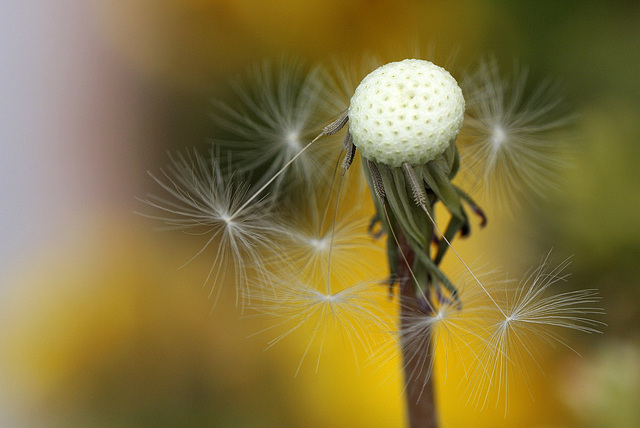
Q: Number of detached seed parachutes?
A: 7